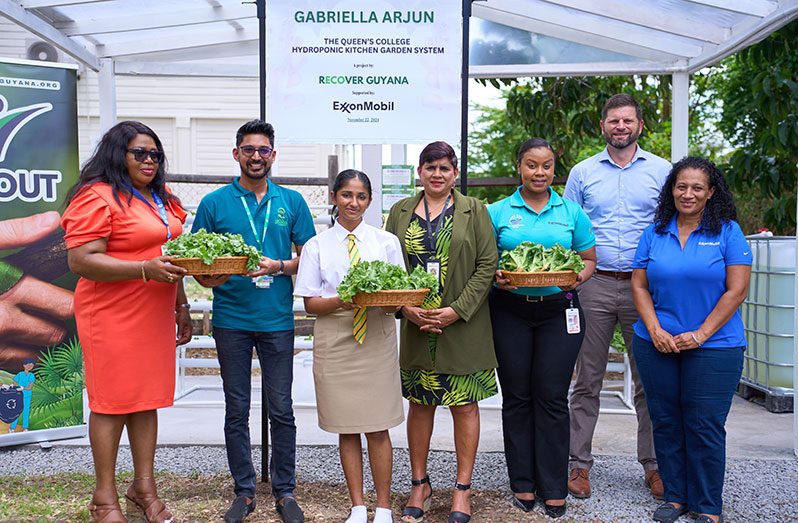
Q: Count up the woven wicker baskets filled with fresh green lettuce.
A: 3